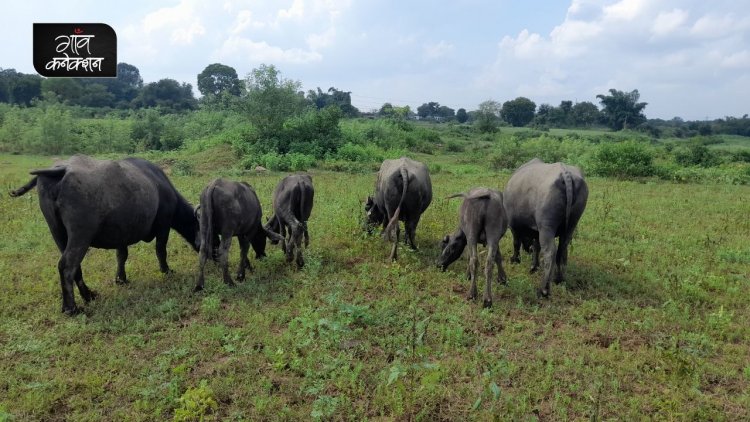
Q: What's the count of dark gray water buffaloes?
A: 6